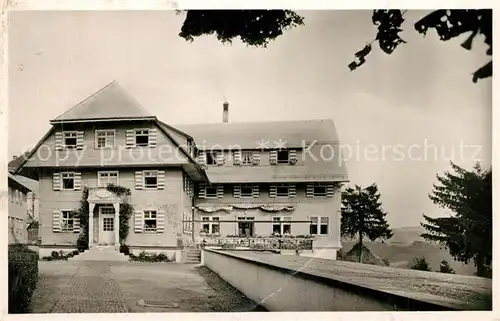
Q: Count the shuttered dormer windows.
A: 3